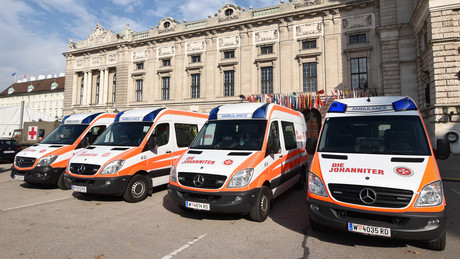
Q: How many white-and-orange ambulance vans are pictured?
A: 4